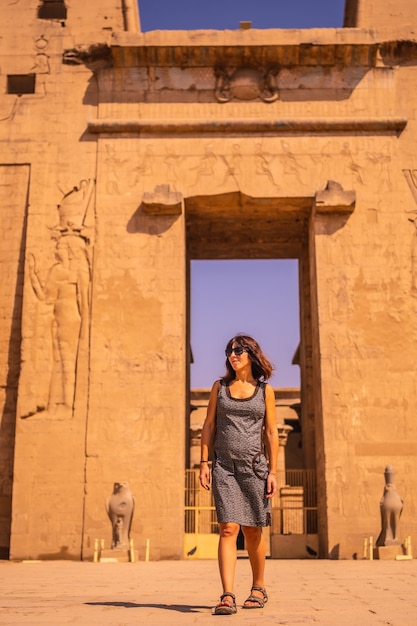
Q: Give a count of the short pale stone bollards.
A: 8